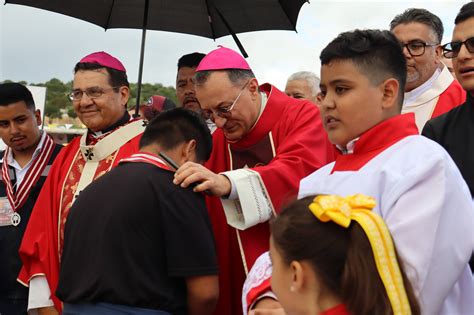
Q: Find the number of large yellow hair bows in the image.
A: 1